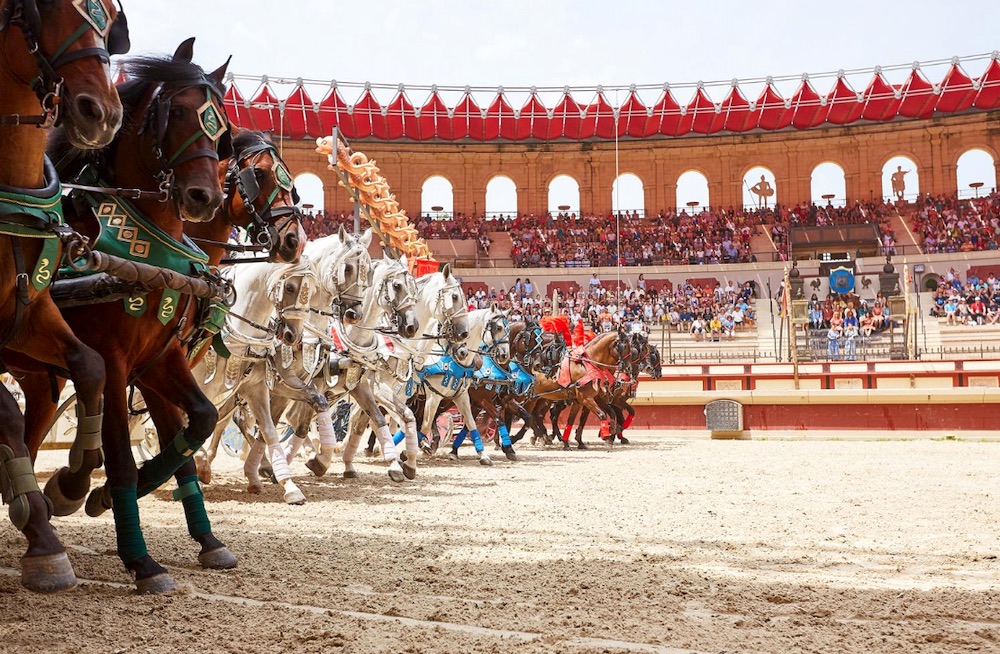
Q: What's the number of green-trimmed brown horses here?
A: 3